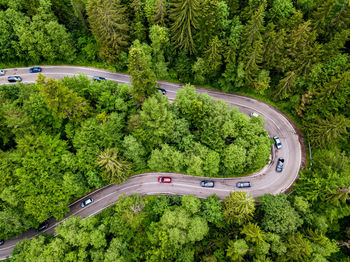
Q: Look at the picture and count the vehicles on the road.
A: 14